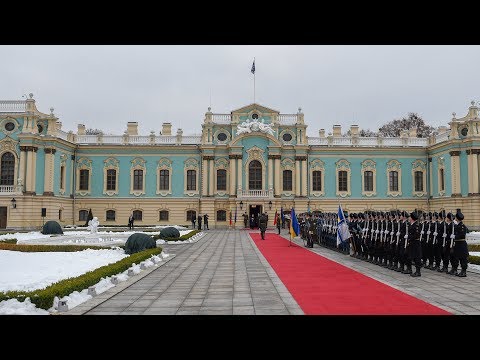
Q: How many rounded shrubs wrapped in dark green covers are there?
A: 3